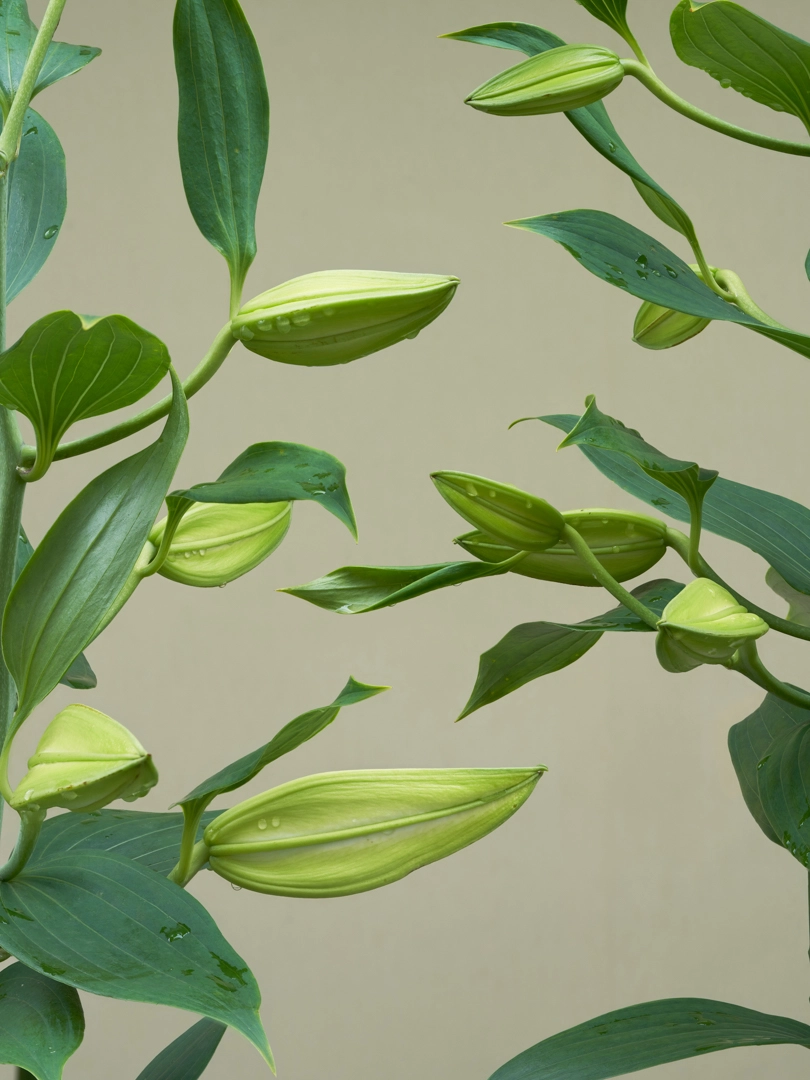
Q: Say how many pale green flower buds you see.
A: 9